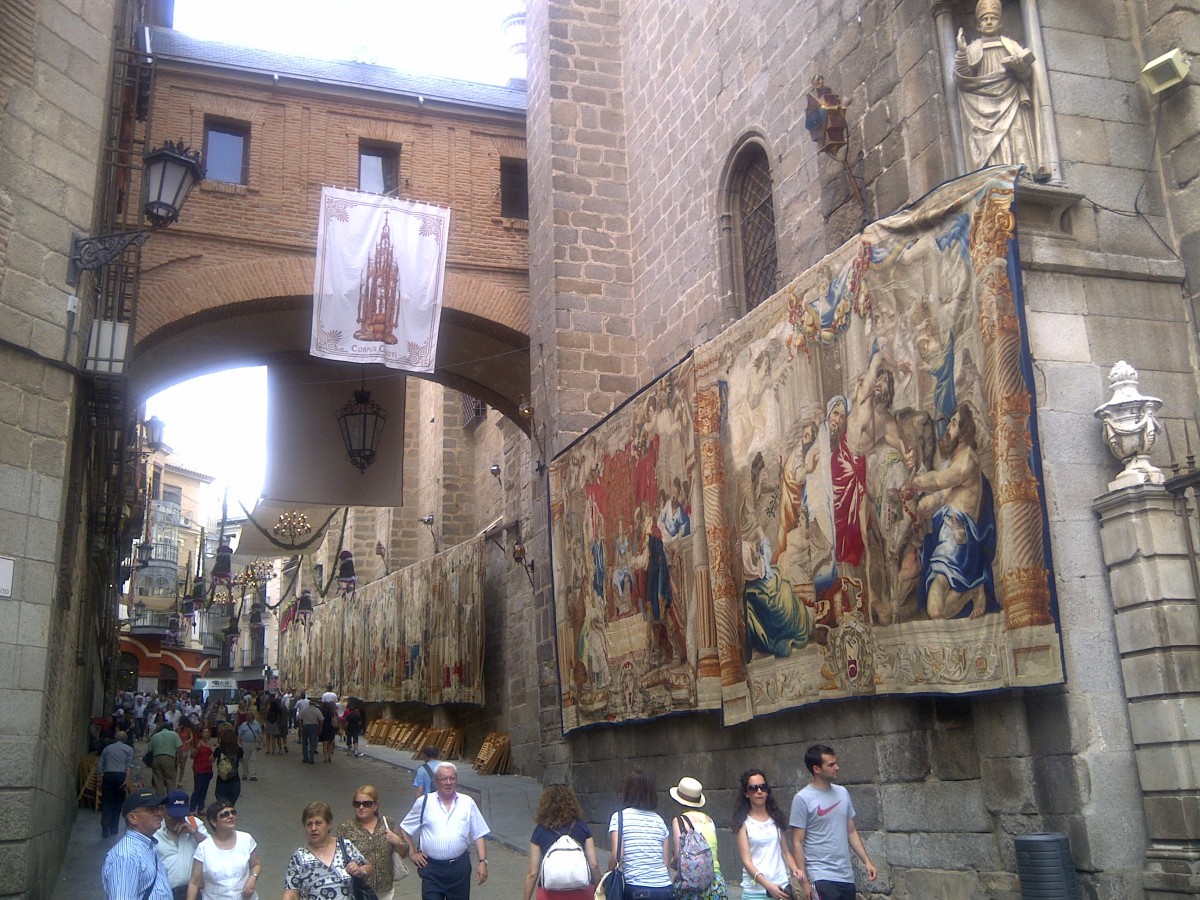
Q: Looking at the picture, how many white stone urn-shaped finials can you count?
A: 1